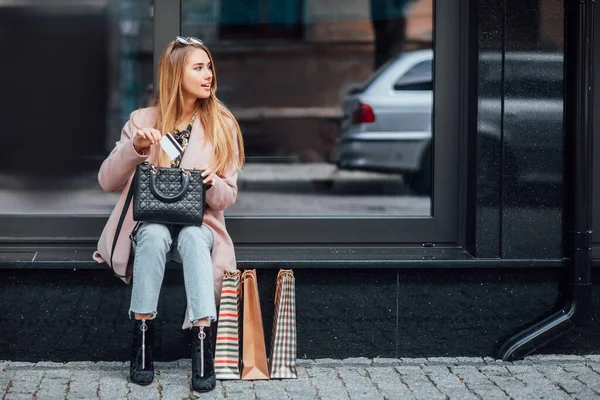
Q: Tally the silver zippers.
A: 2